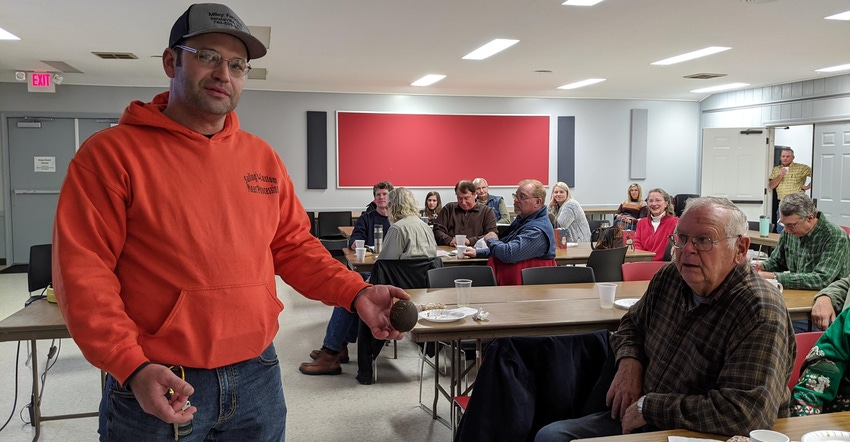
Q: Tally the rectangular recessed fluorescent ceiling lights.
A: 9